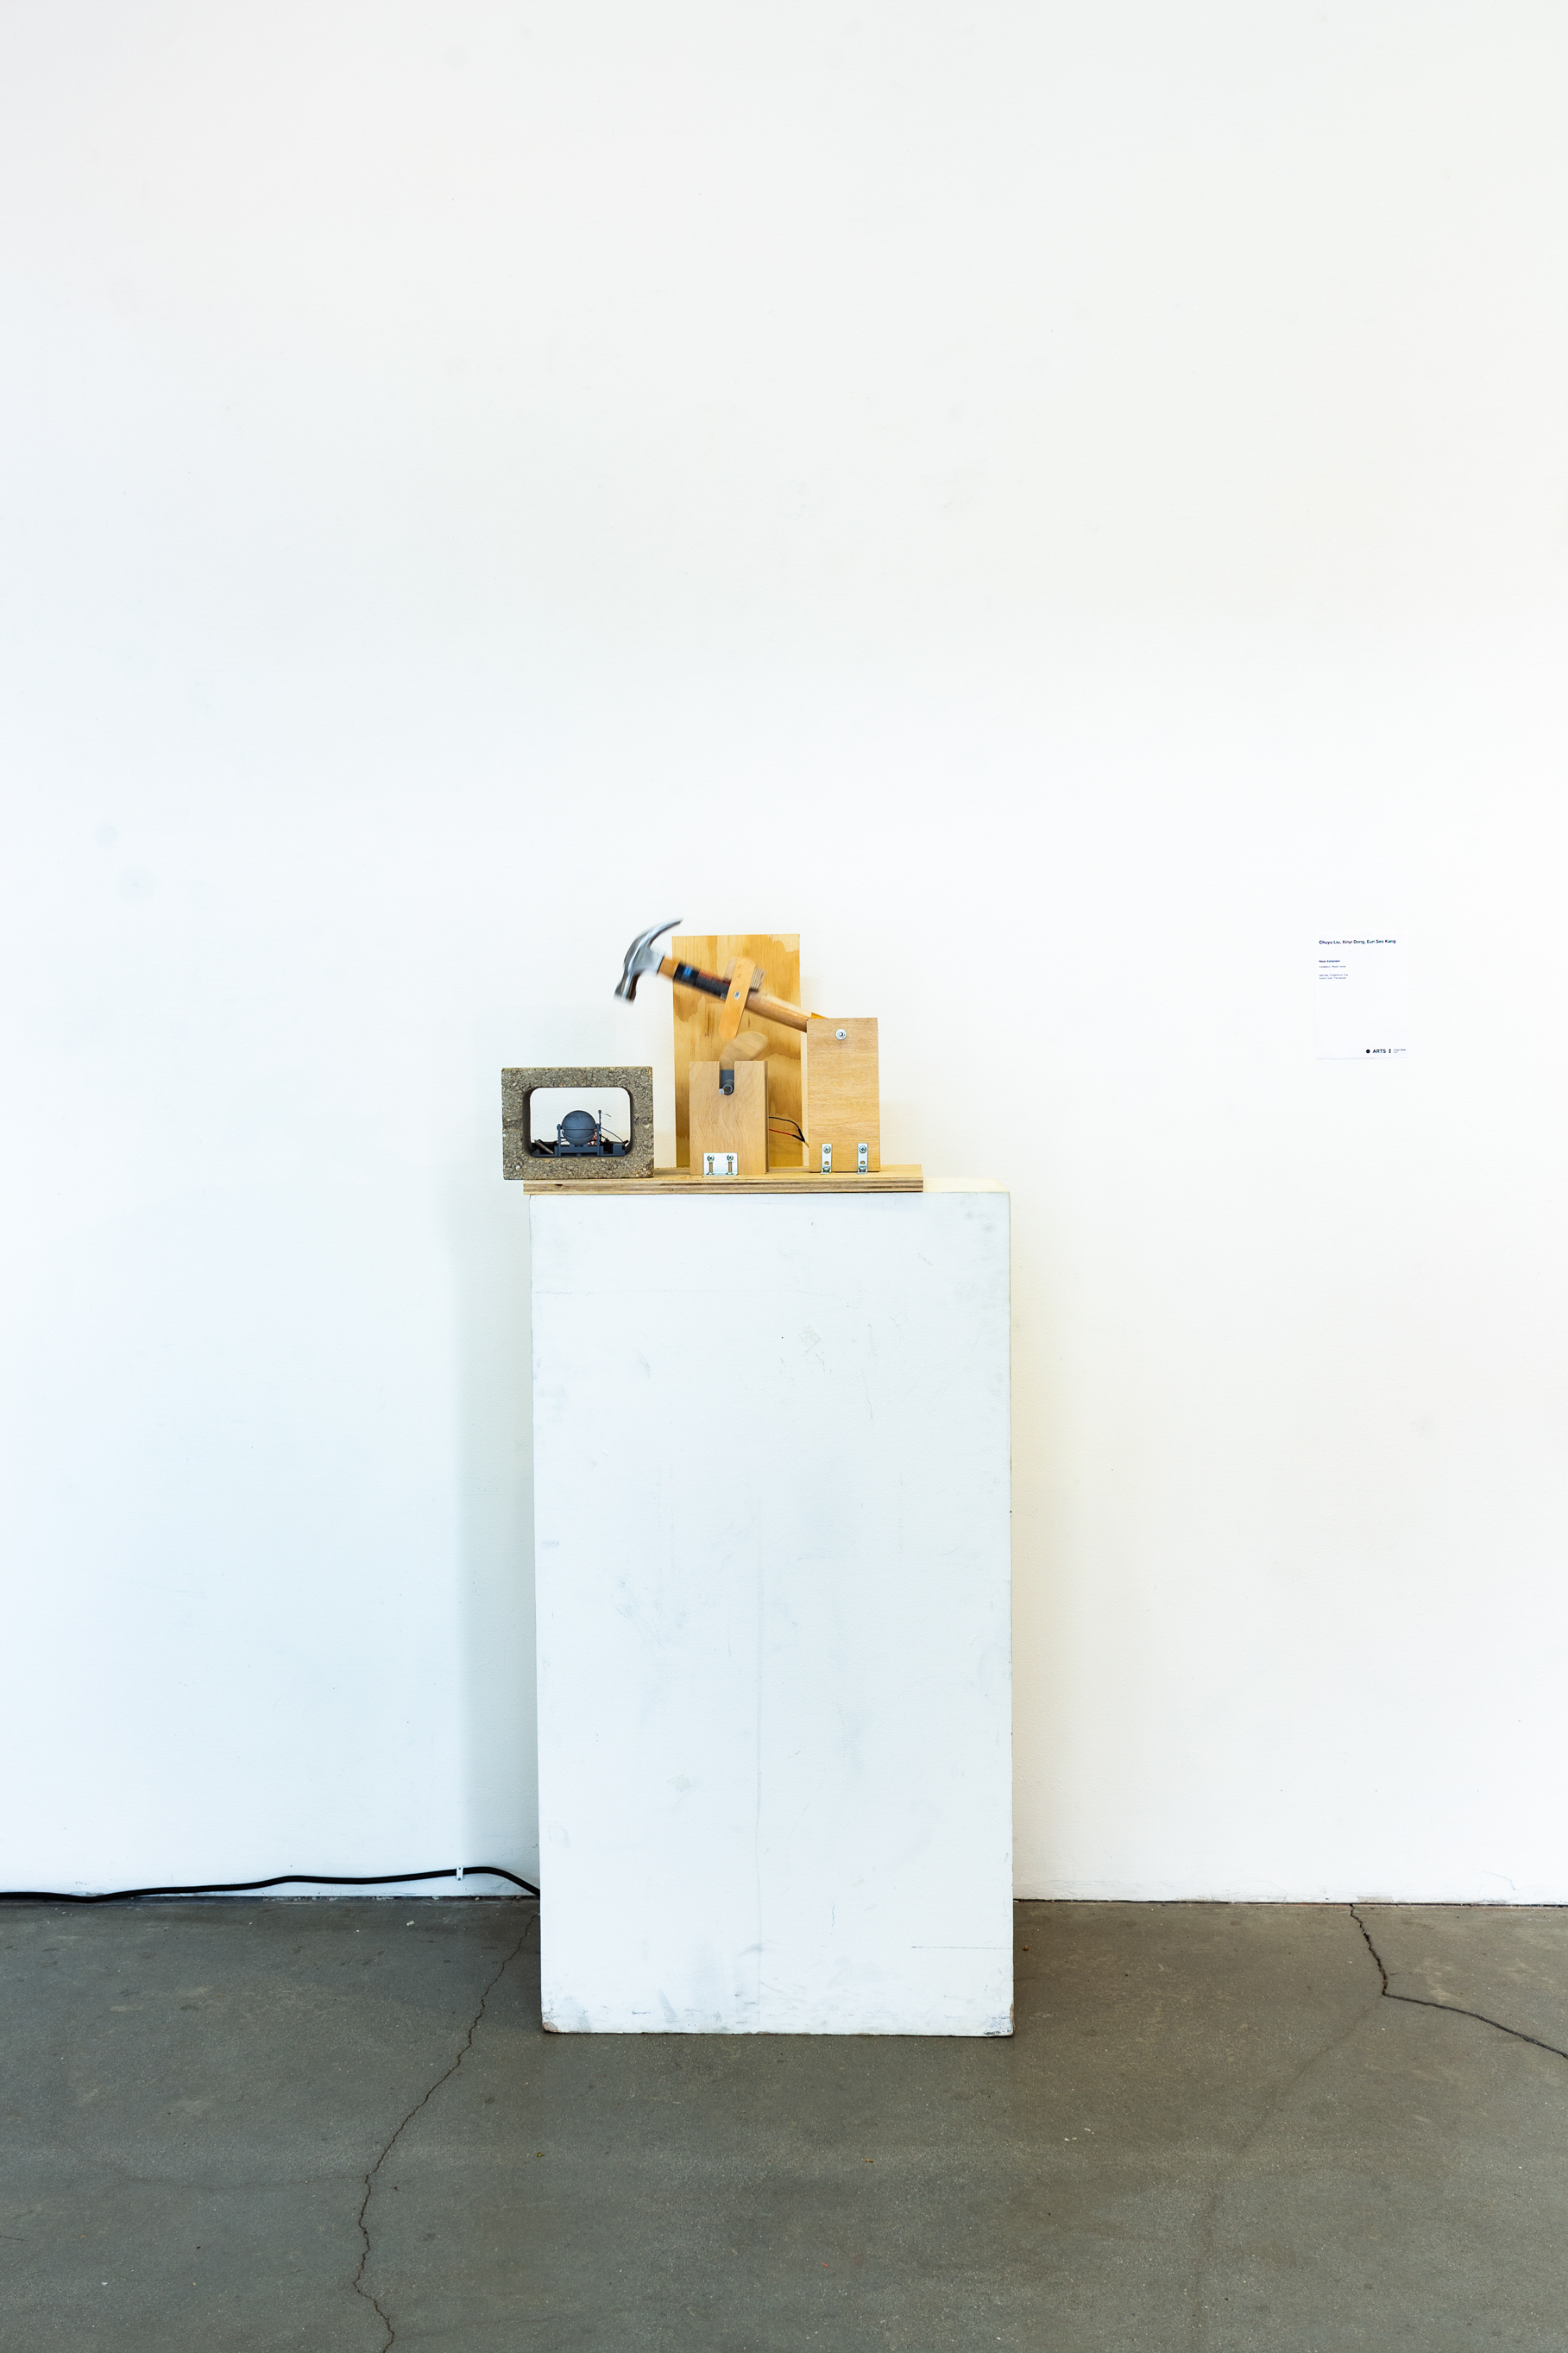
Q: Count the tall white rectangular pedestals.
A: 1